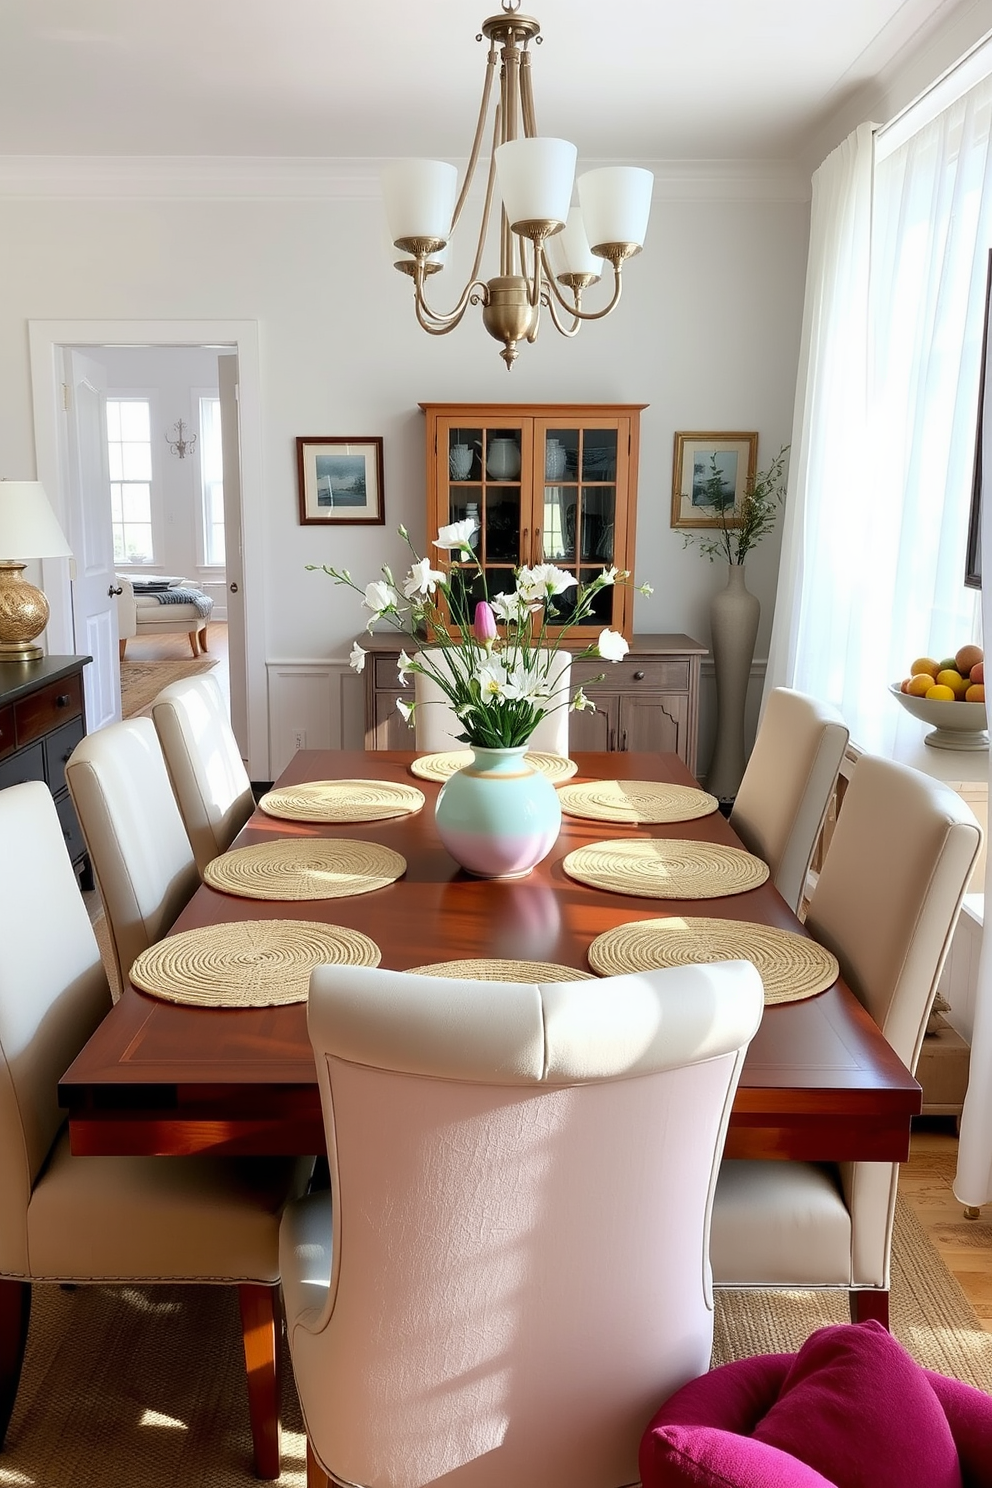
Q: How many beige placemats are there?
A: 8